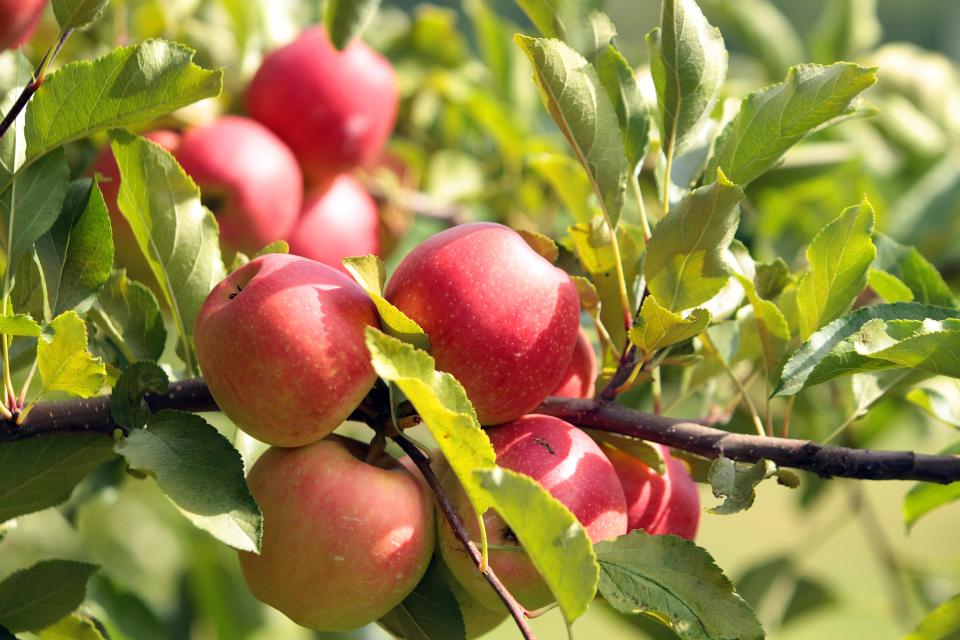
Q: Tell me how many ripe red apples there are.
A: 11